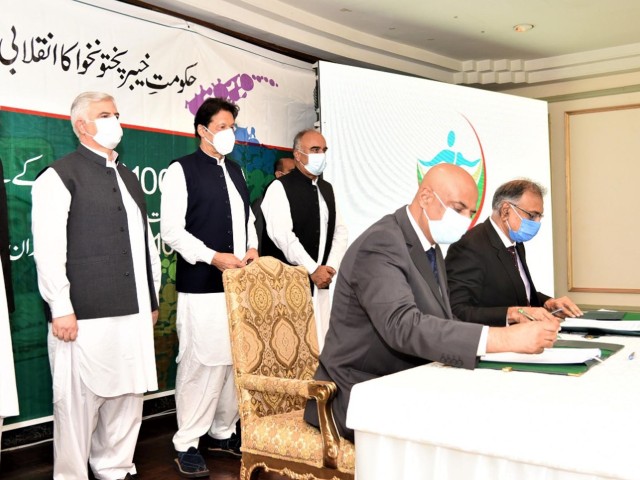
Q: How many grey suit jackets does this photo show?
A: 1